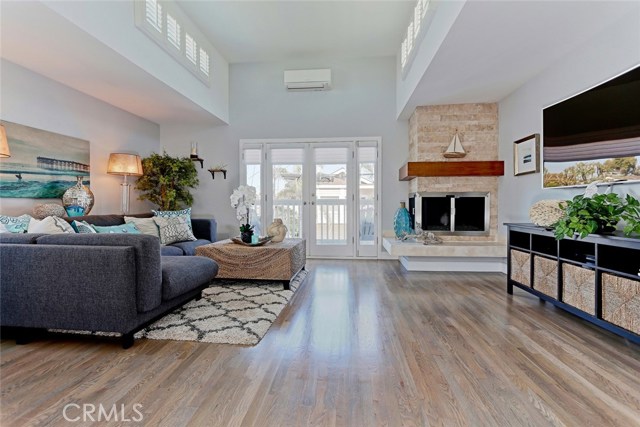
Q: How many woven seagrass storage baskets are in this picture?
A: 4